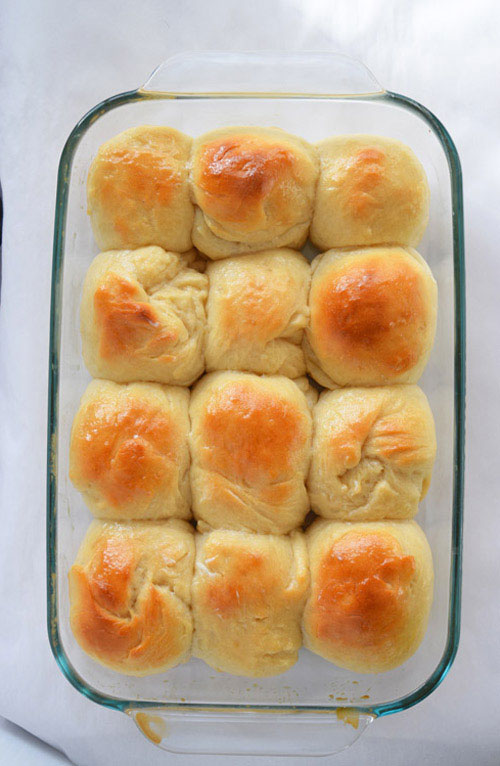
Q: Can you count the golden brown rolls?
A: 12